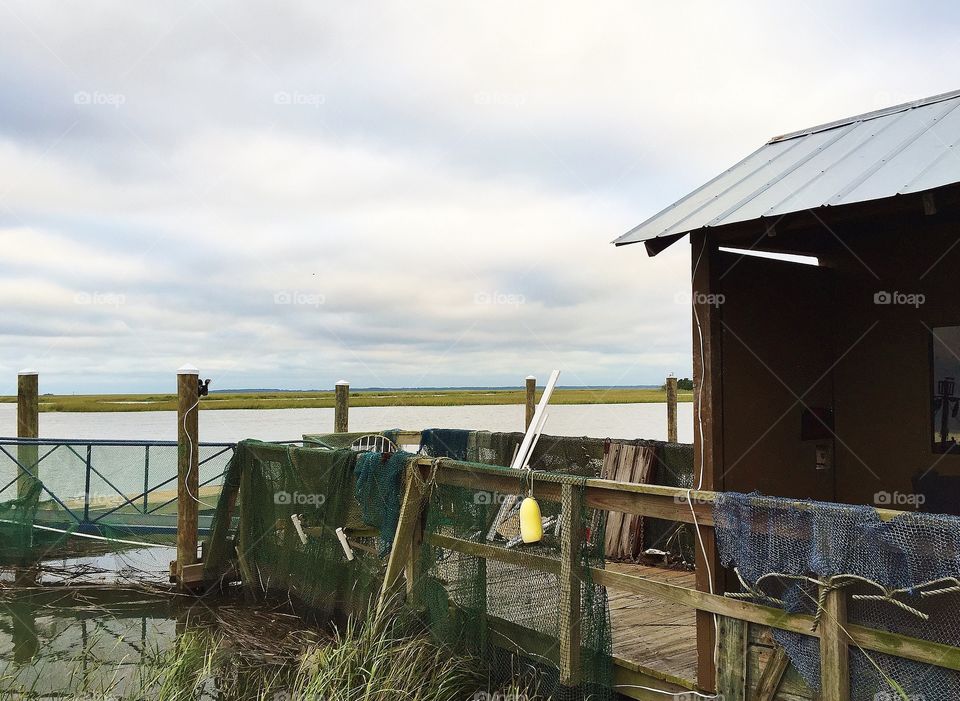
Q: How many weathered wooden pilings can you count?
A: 5